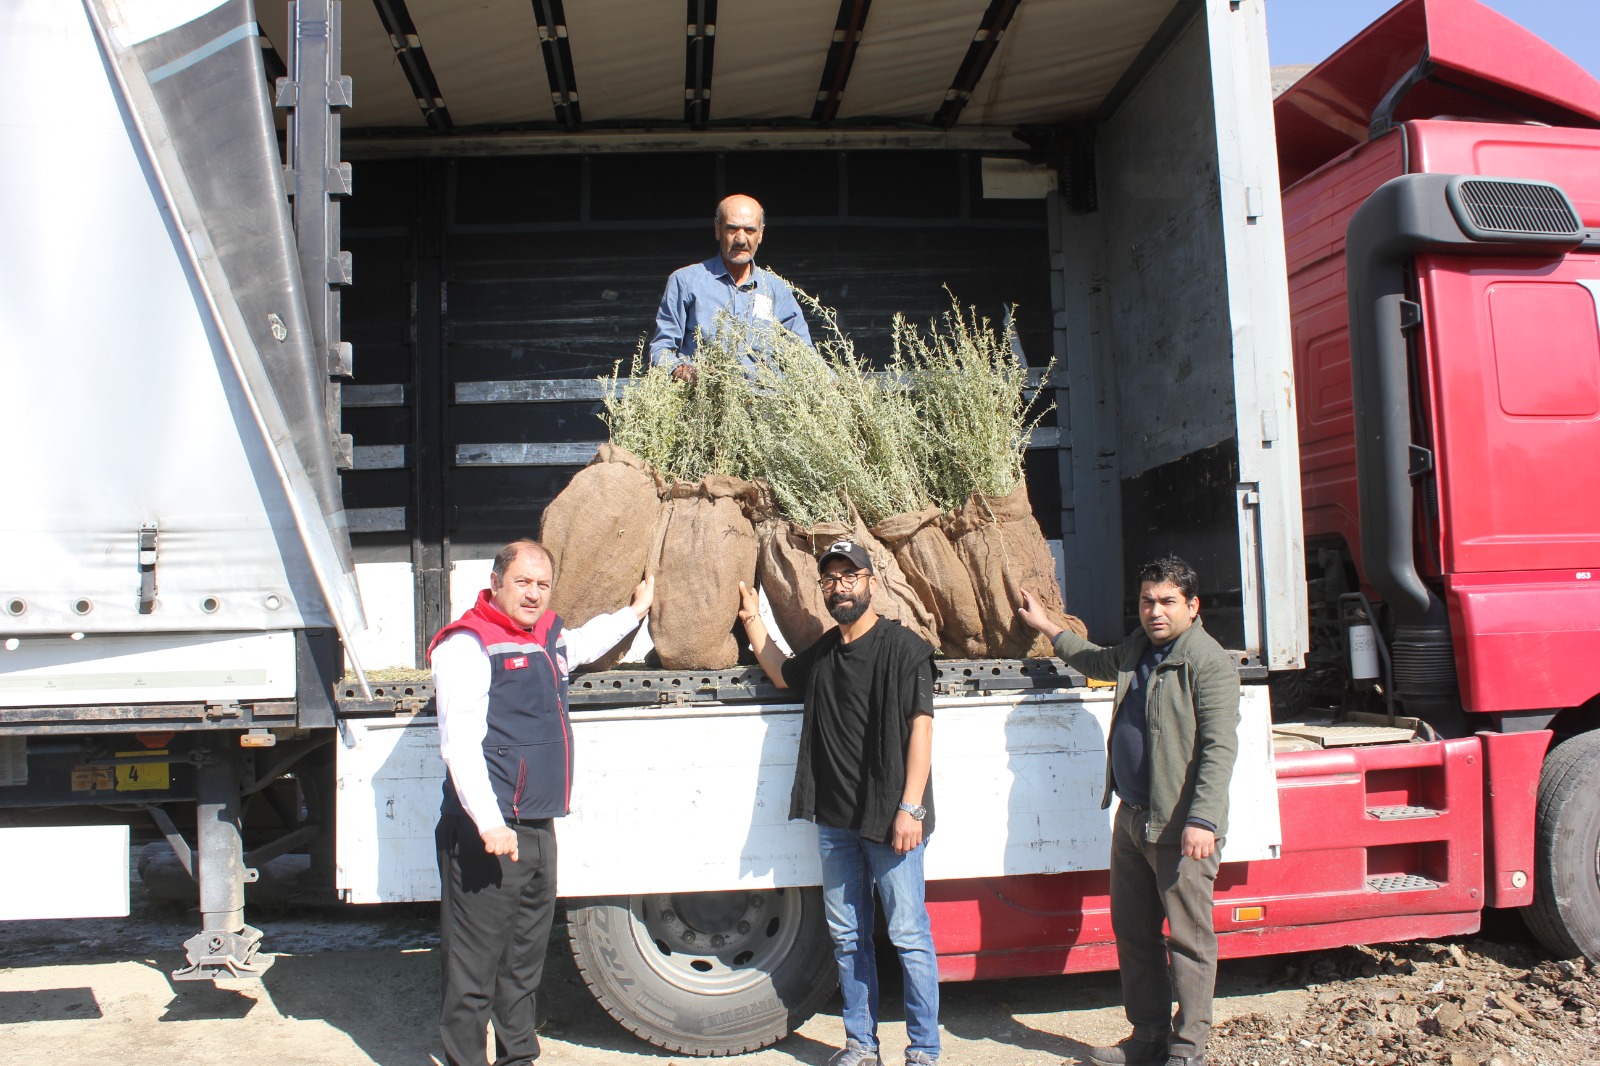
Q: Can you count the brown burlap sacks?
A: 5